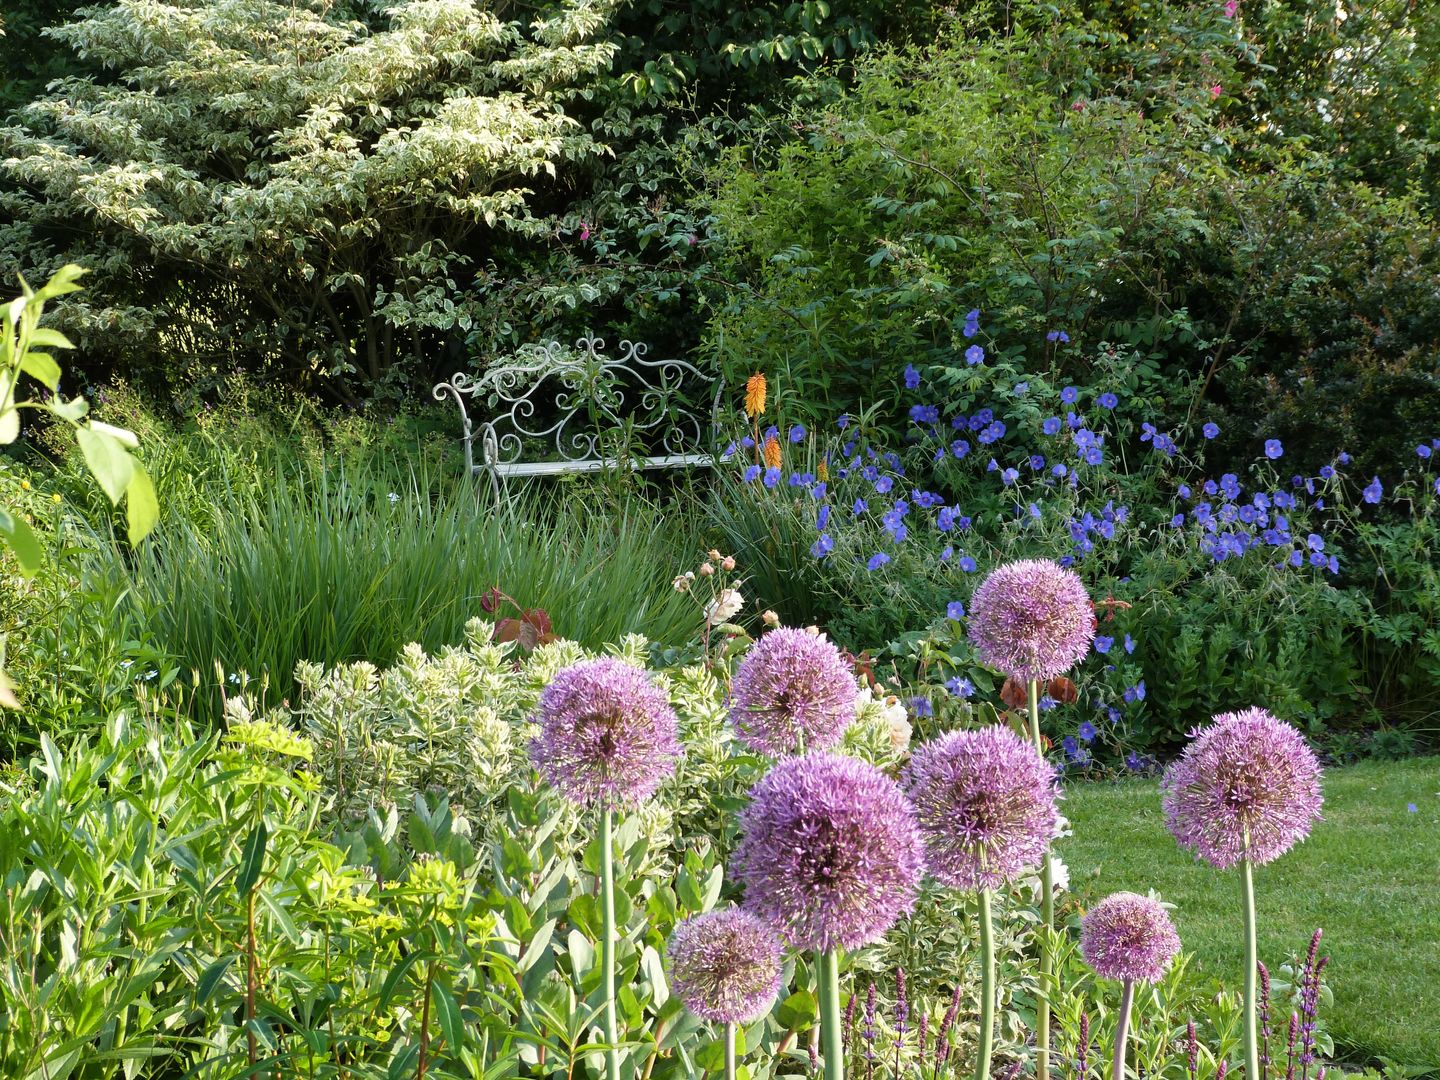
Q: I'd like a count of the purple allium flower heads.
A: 8